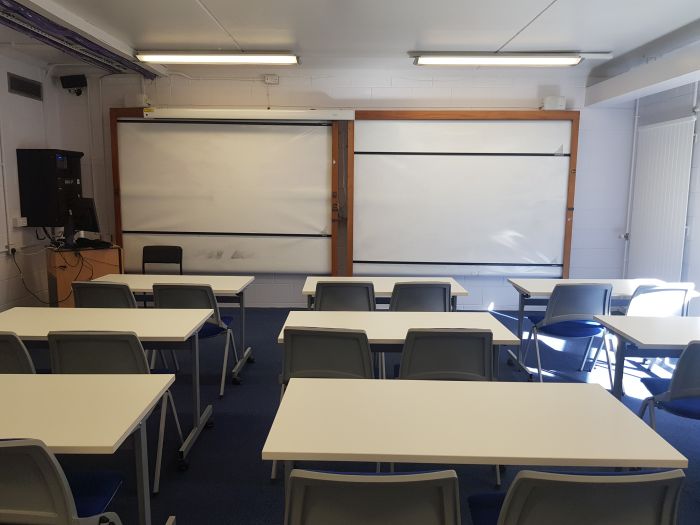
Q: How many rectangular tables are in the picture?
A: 8